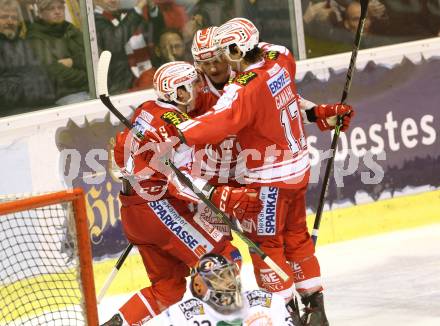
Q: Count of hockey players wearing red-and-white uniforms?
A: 3